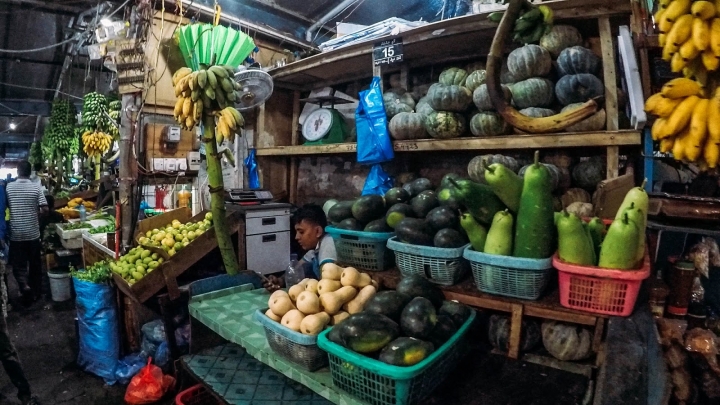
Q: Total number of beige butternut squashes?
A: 14